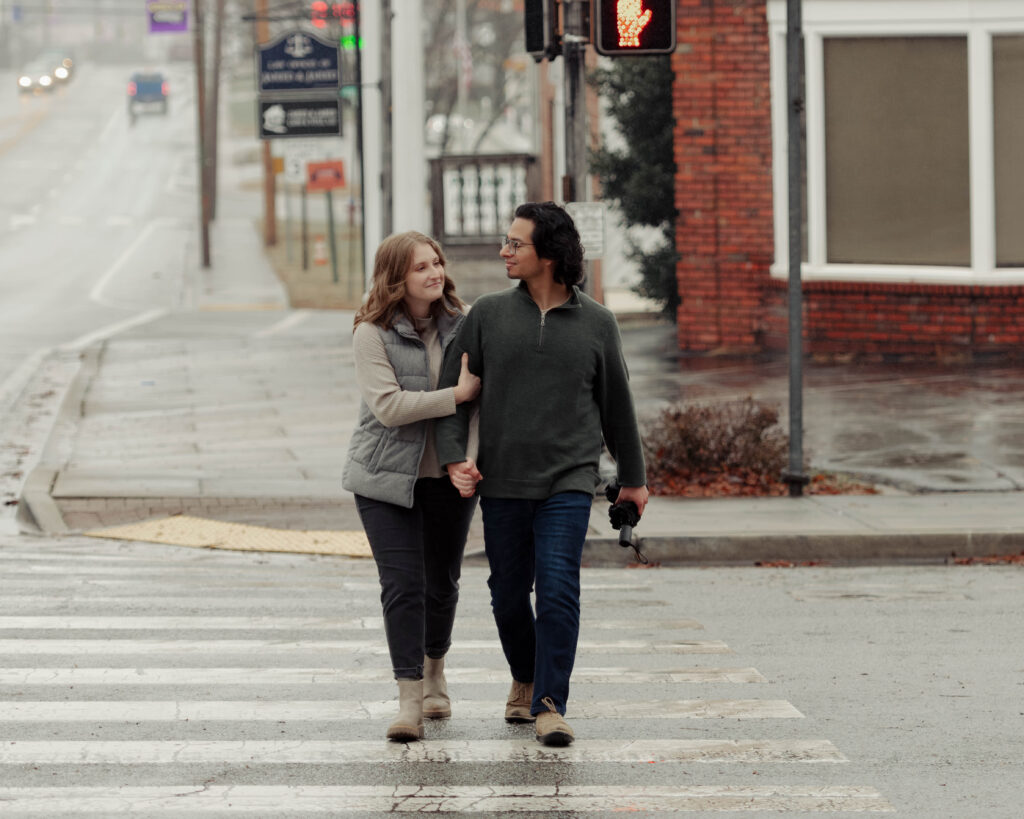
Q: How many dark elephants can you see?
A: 0